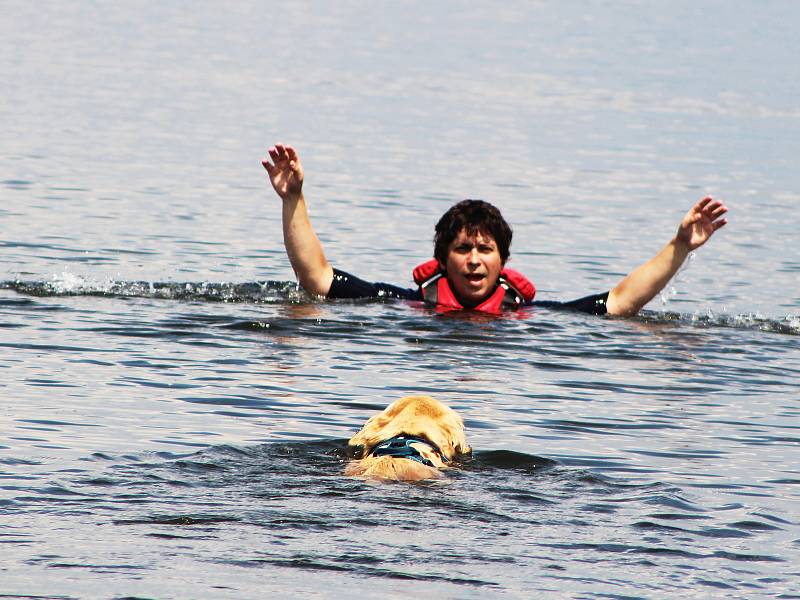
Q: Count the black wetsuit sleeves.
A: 2